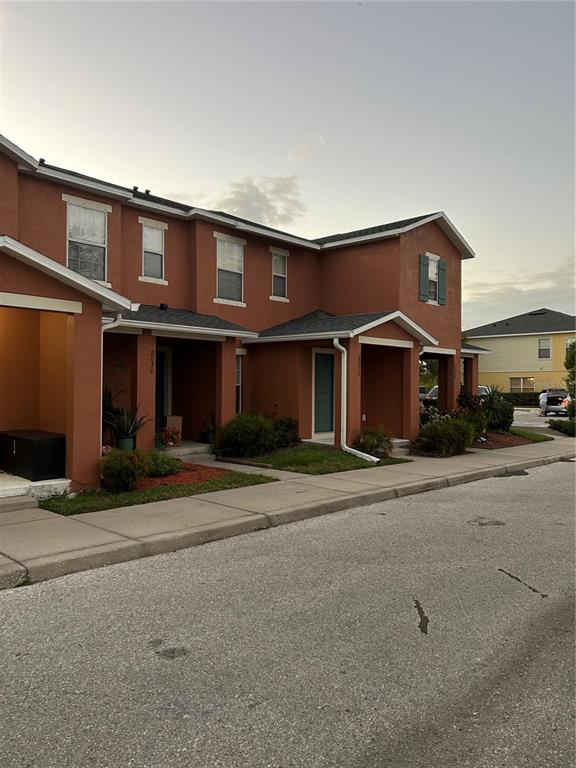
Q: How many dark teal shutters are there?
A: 2